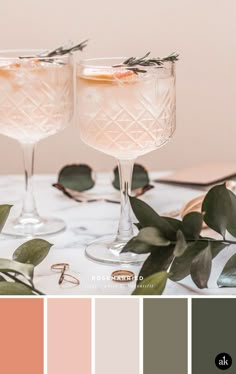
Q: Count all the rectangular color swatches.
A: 5